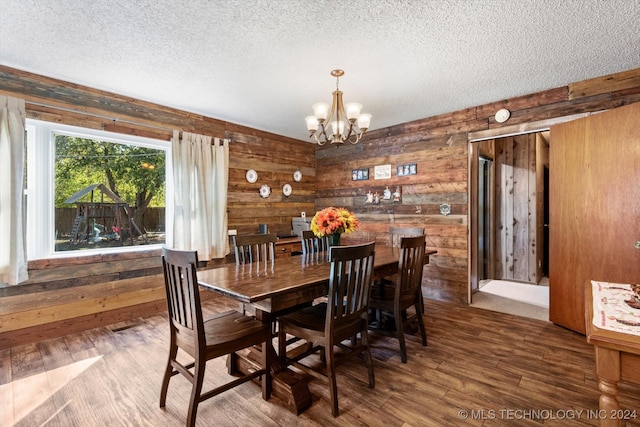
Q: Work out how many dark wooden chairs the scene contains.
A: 6